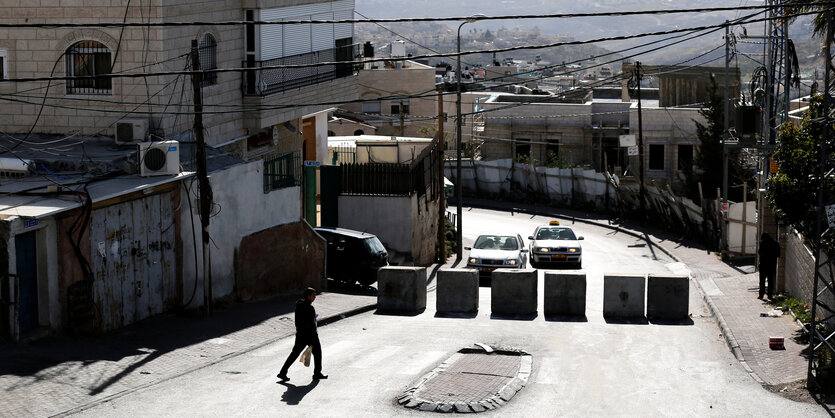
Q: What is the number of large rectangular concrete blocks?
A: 6